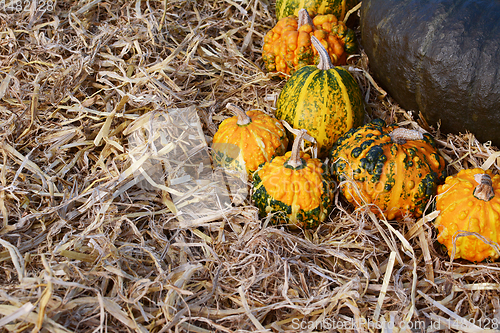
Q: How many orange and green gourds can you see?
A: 7